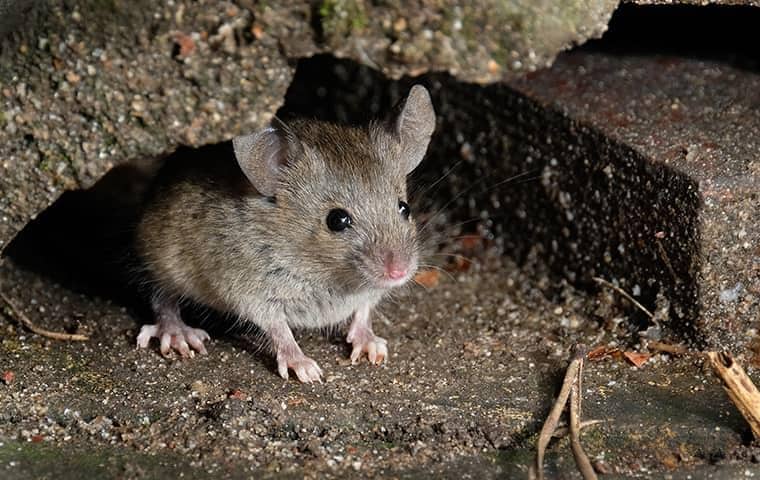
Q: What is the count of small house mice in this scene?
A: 1